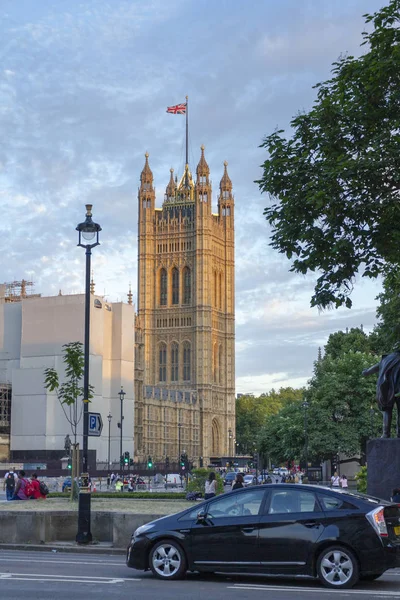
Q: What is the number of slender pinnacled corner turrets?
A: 4